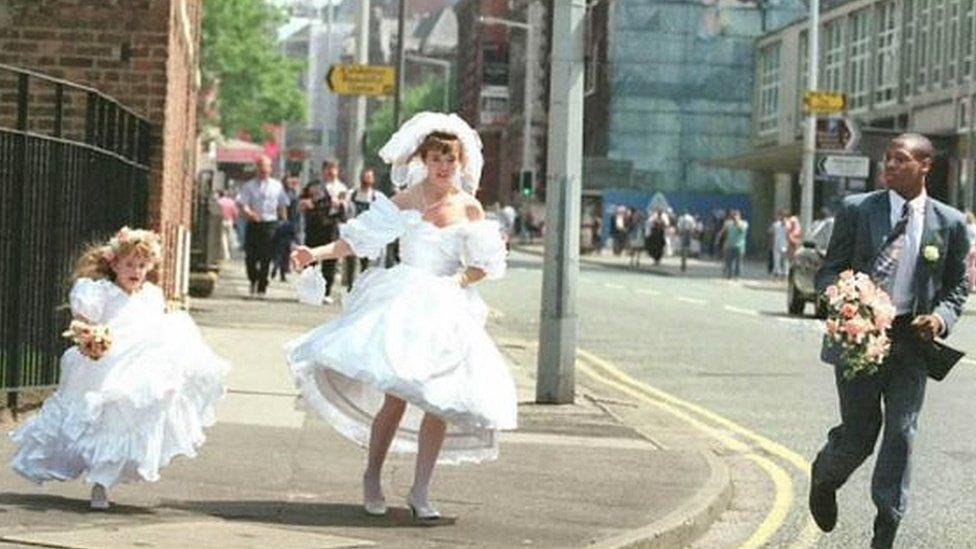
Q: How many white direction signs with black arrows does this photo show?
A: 1